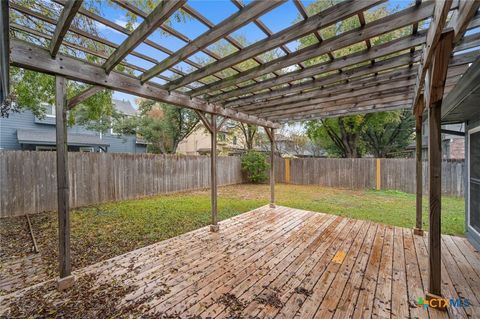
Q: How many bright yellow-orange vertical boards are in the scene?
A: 2